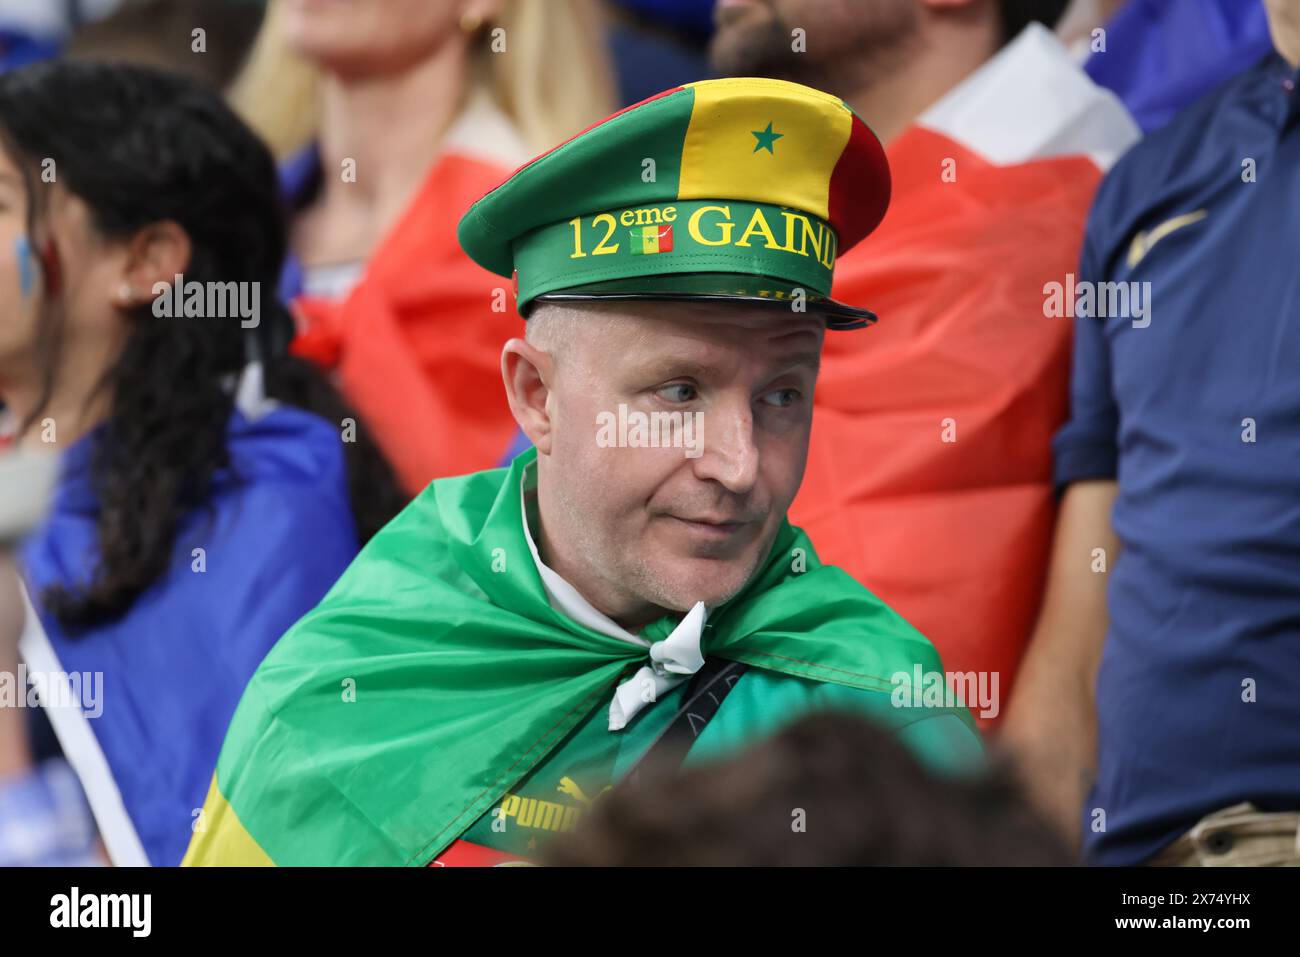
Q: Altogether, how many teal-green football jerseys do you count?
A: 1